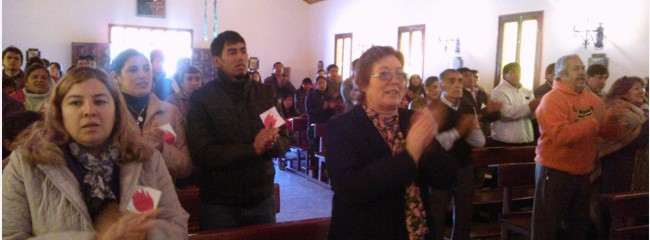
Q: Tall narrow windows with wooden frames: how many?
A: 3